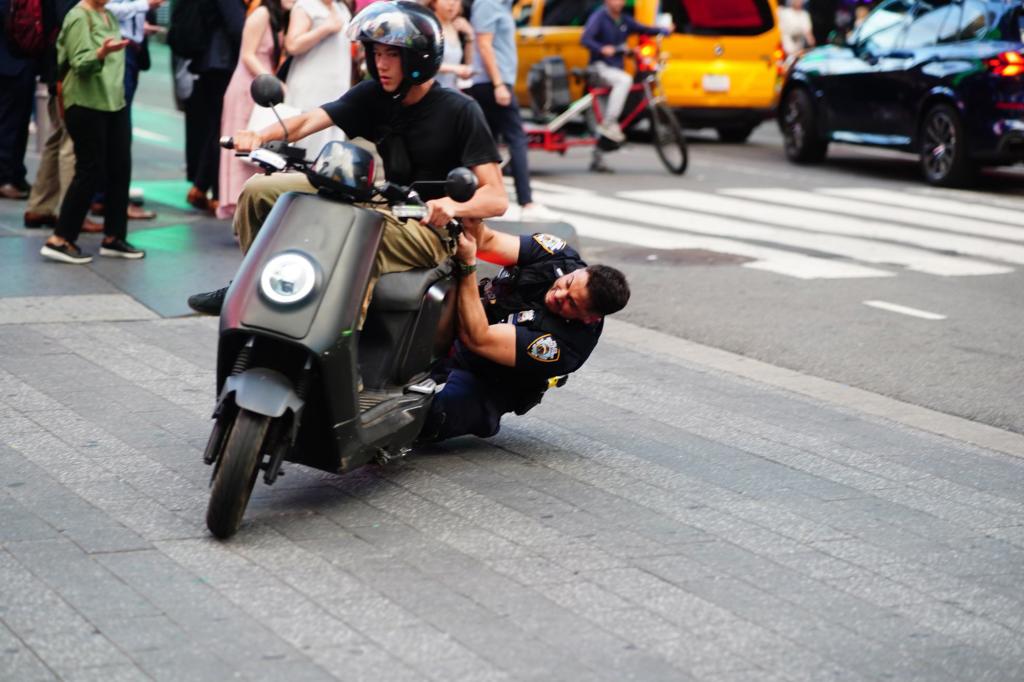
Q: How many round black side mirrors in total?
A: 2